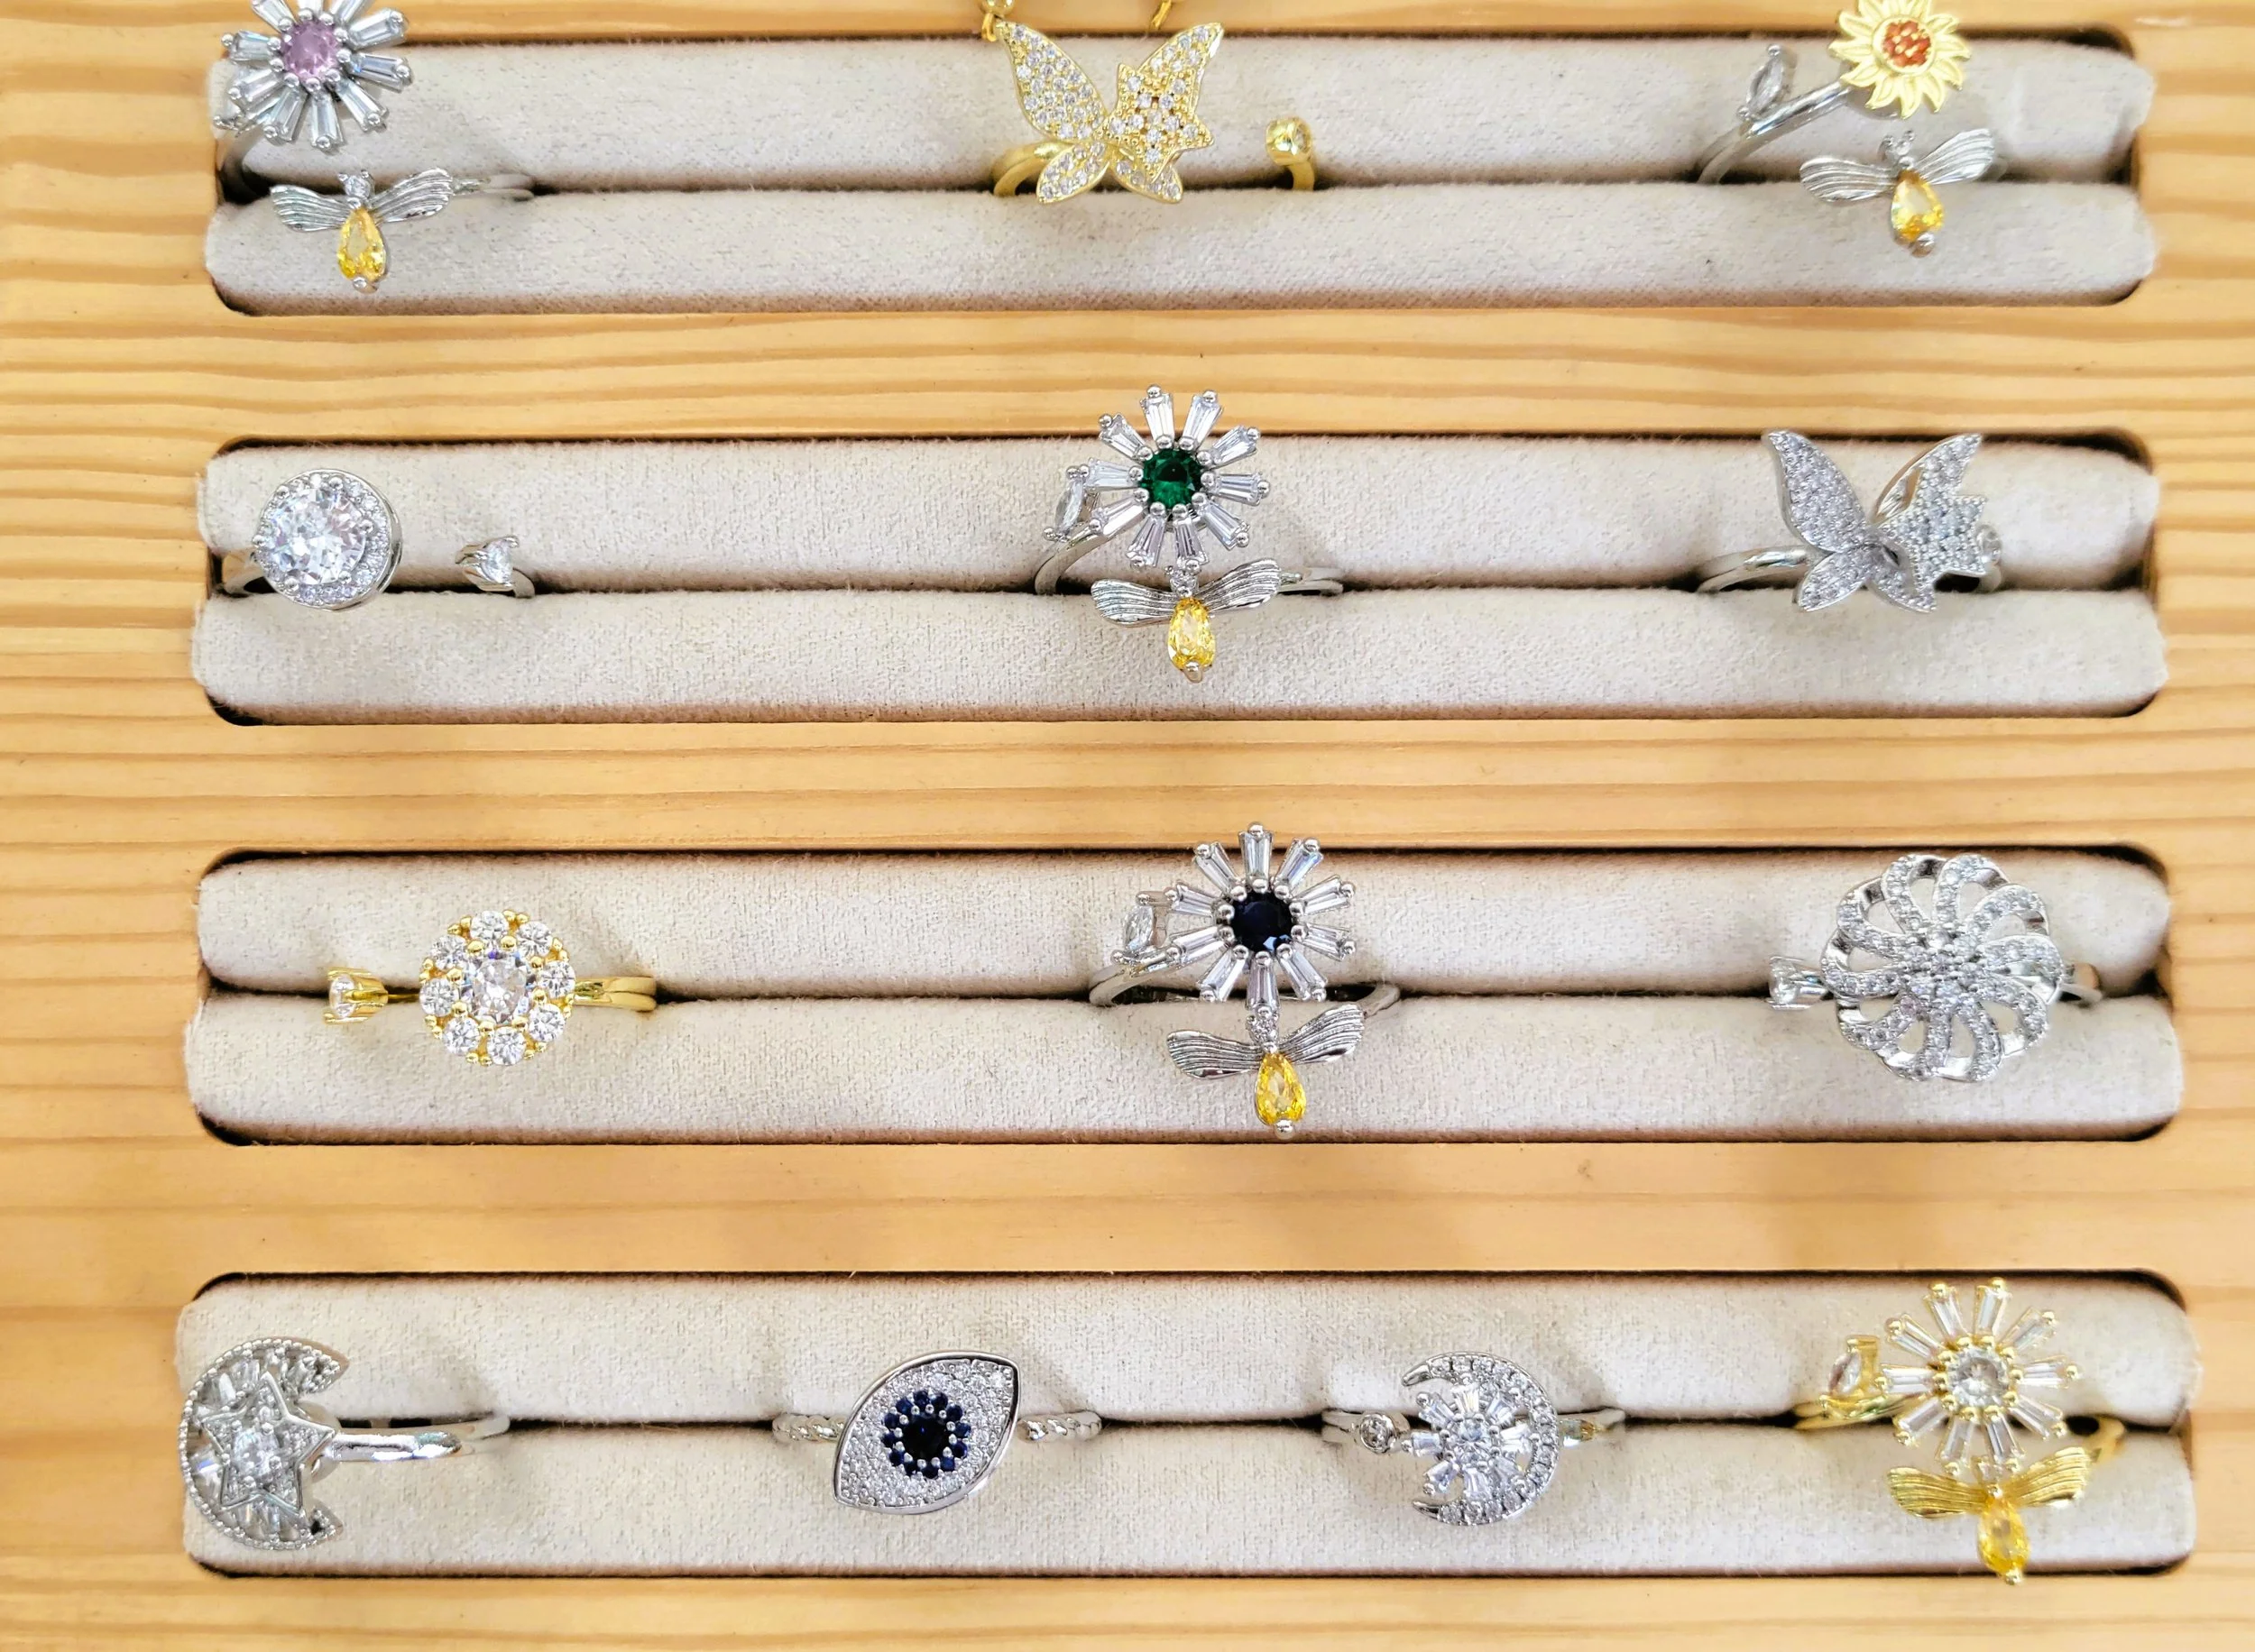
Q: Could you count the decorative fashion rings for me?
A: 13